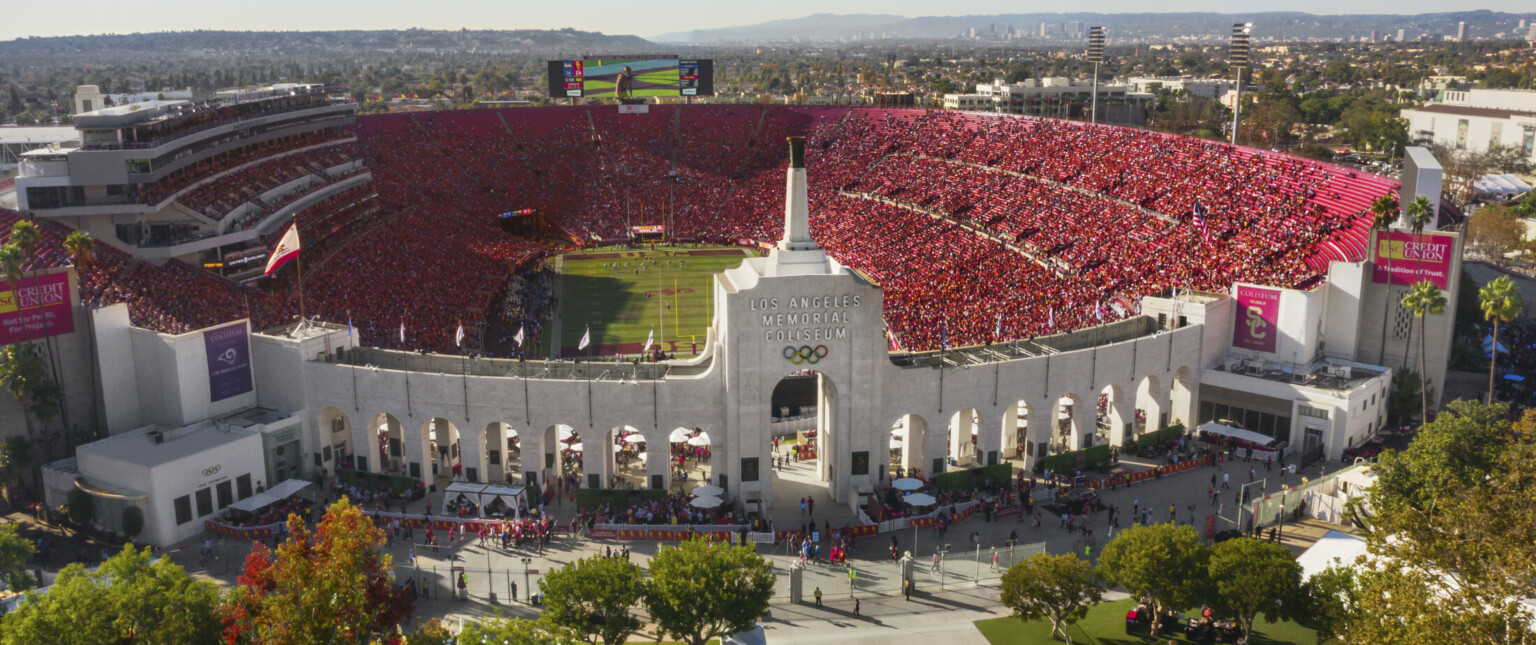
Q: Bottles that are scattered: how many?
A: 0